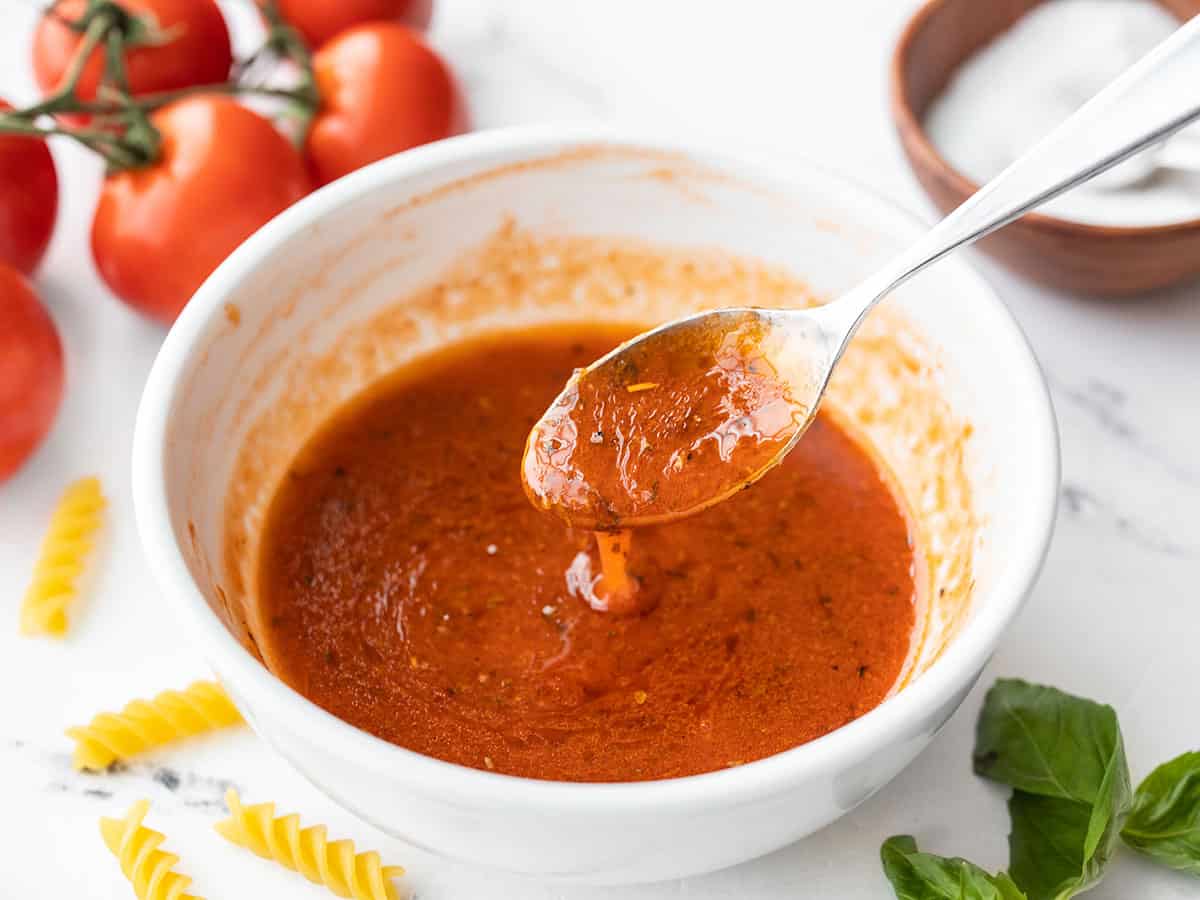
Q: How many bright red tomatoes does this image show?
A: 6